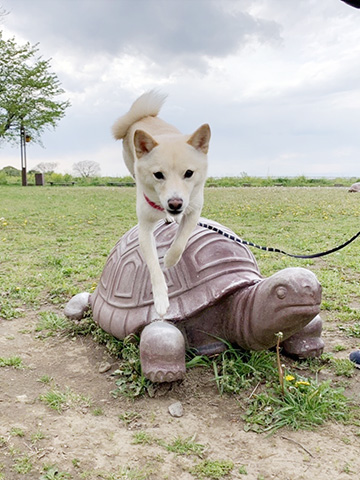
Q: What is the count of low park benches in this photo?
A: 2